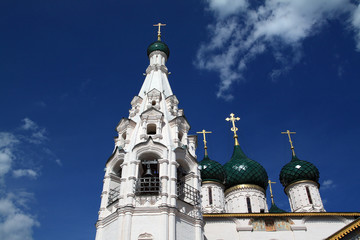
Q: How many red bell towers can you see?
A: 0